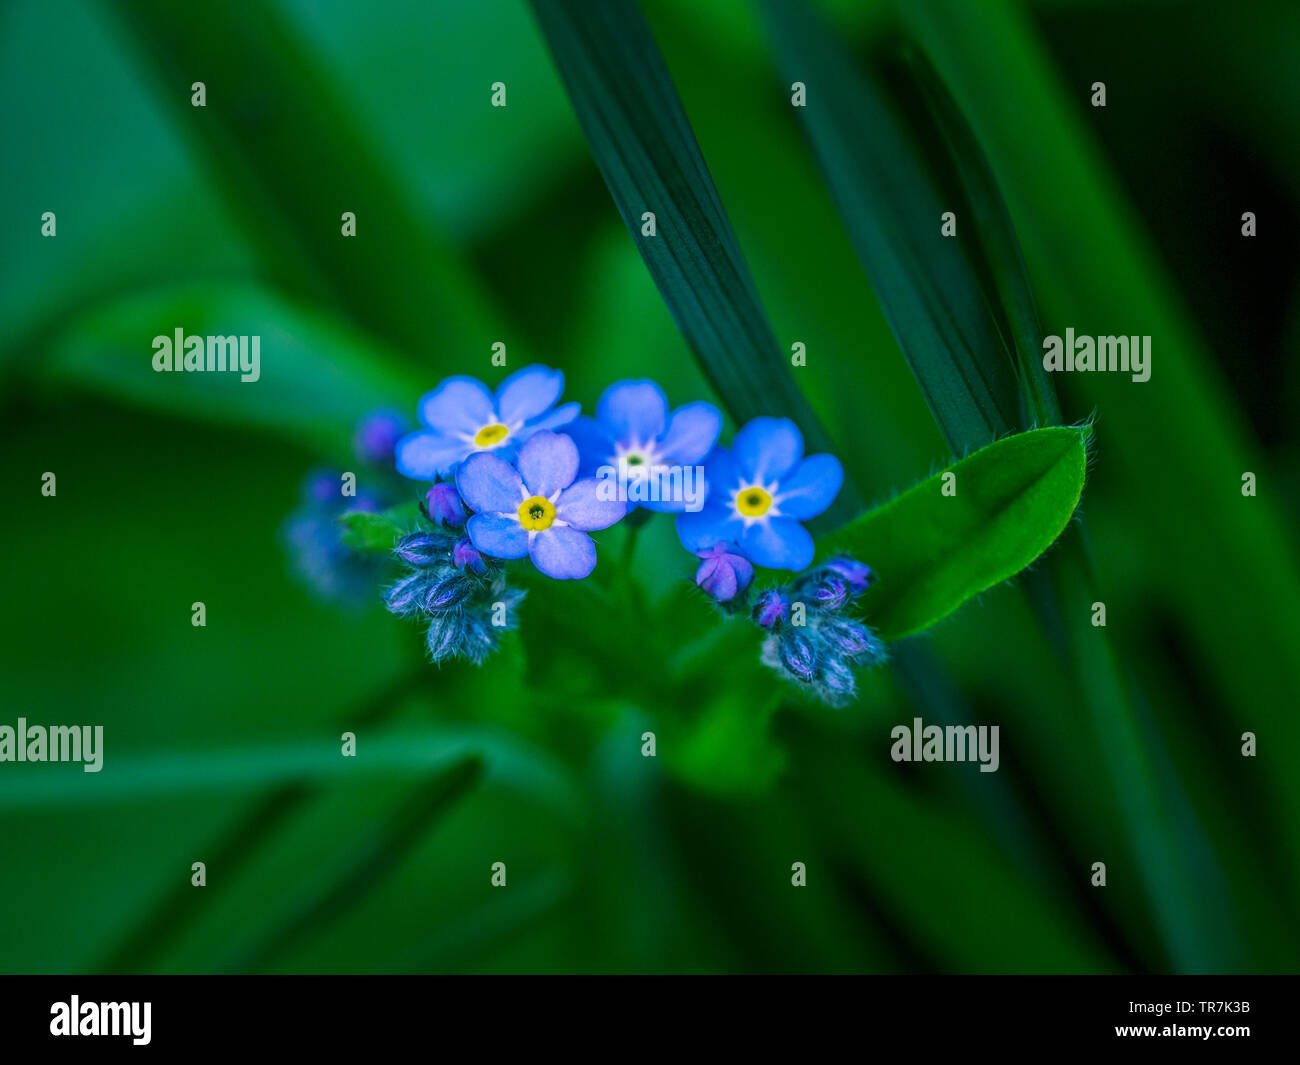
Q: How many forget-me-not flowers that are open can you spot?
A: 4